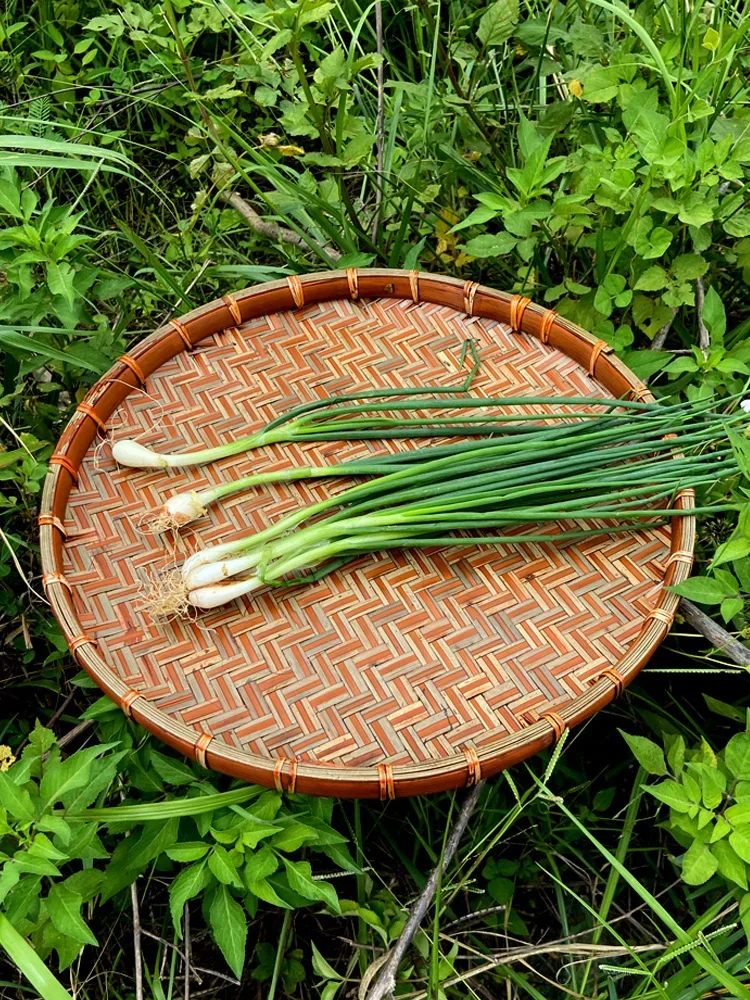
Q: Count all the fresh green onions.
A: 5